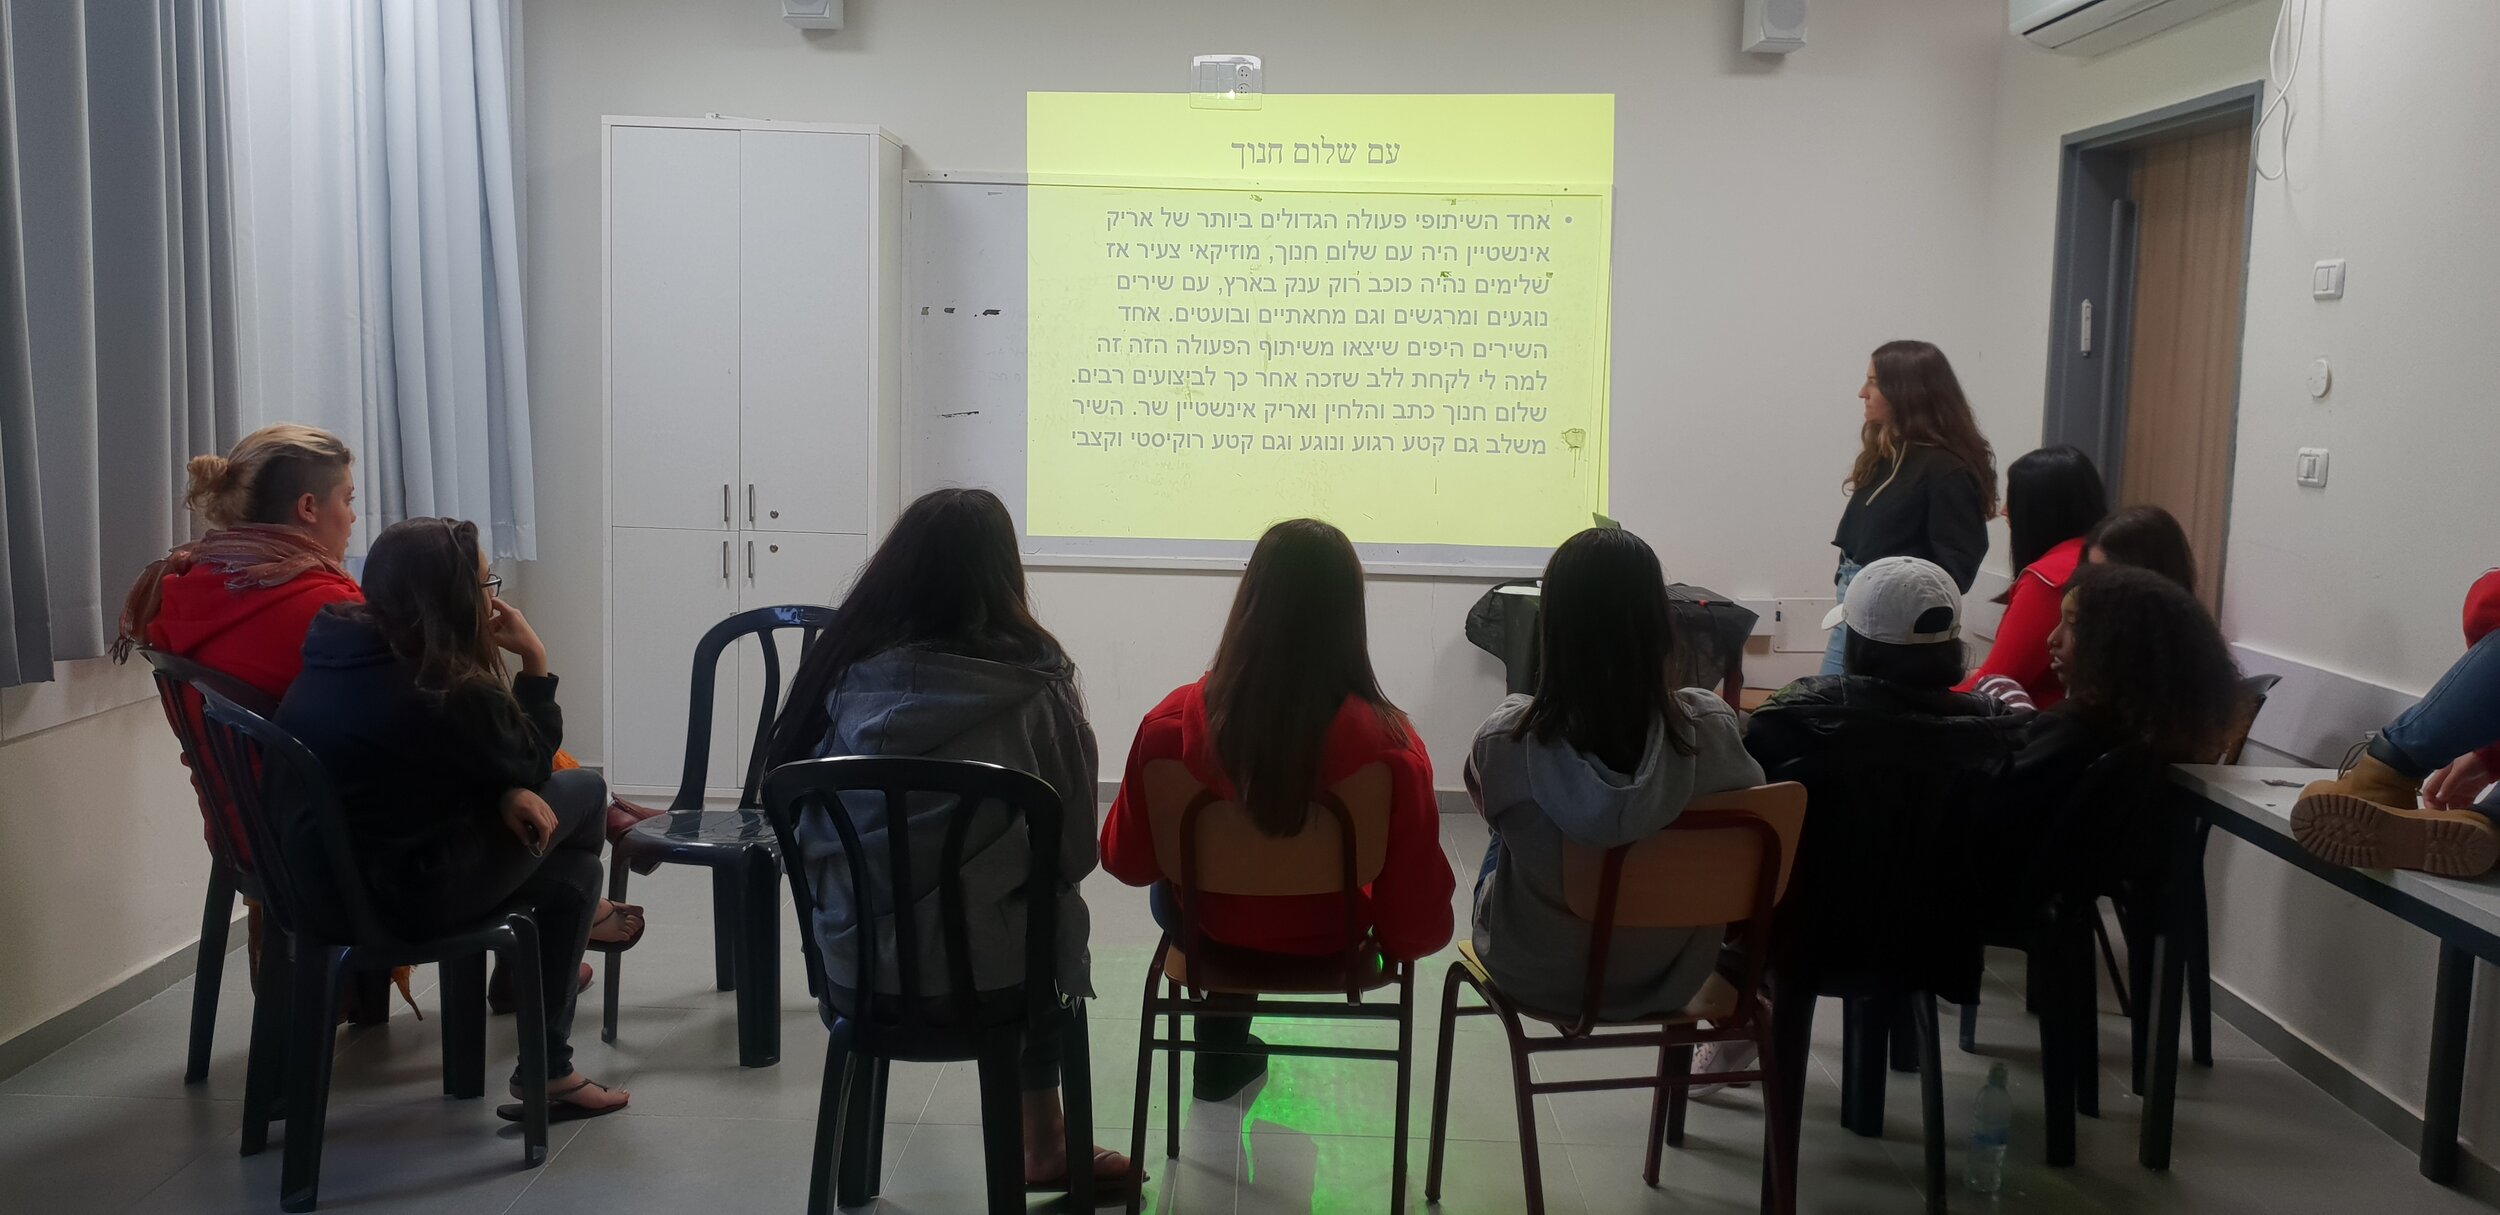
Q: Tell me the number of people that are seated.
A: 10